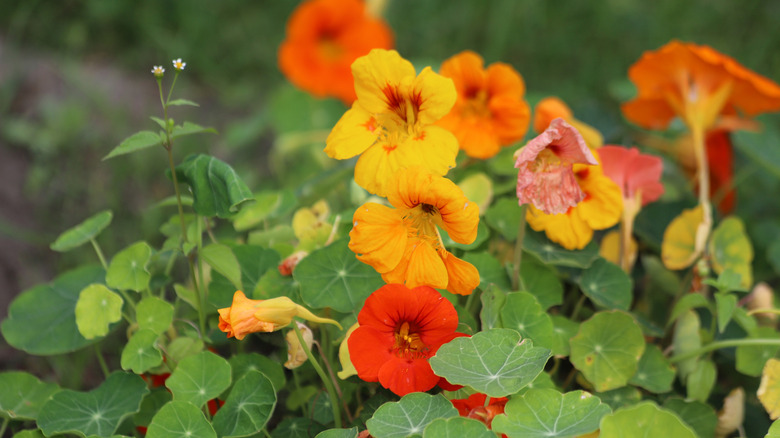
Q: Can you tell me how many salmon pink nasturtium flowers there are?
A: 2